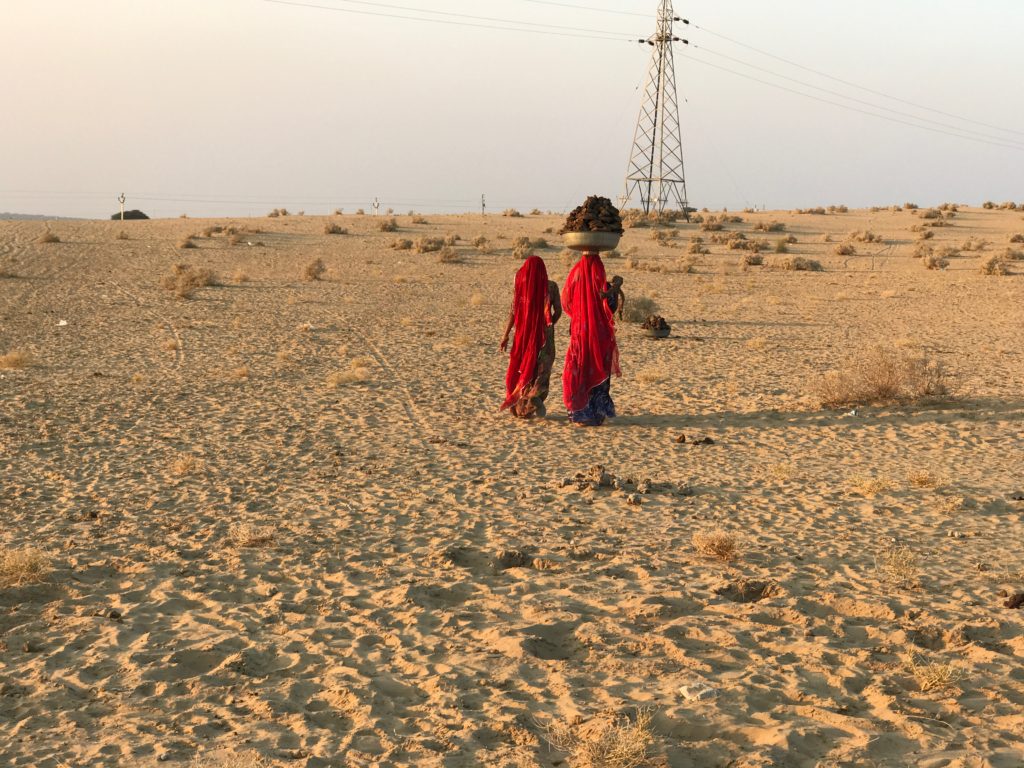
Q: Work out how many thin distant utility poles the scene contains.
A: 3